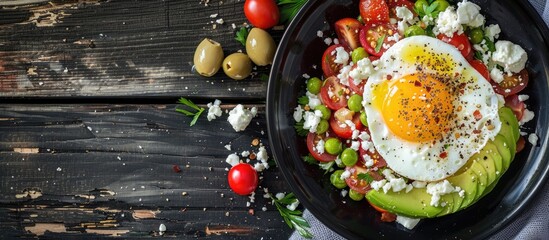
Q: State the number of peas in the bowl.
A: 14